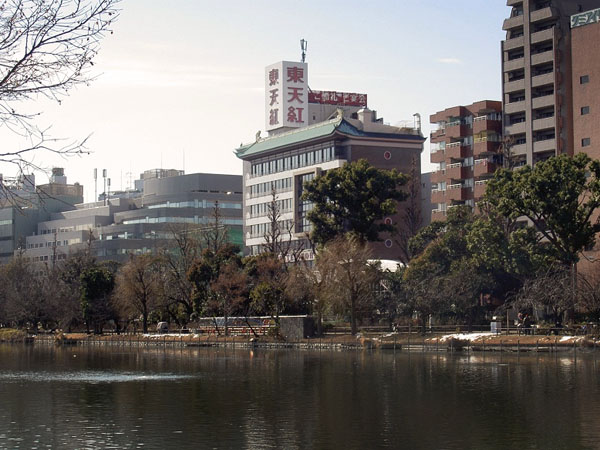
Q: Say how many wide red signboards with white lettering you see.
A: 1